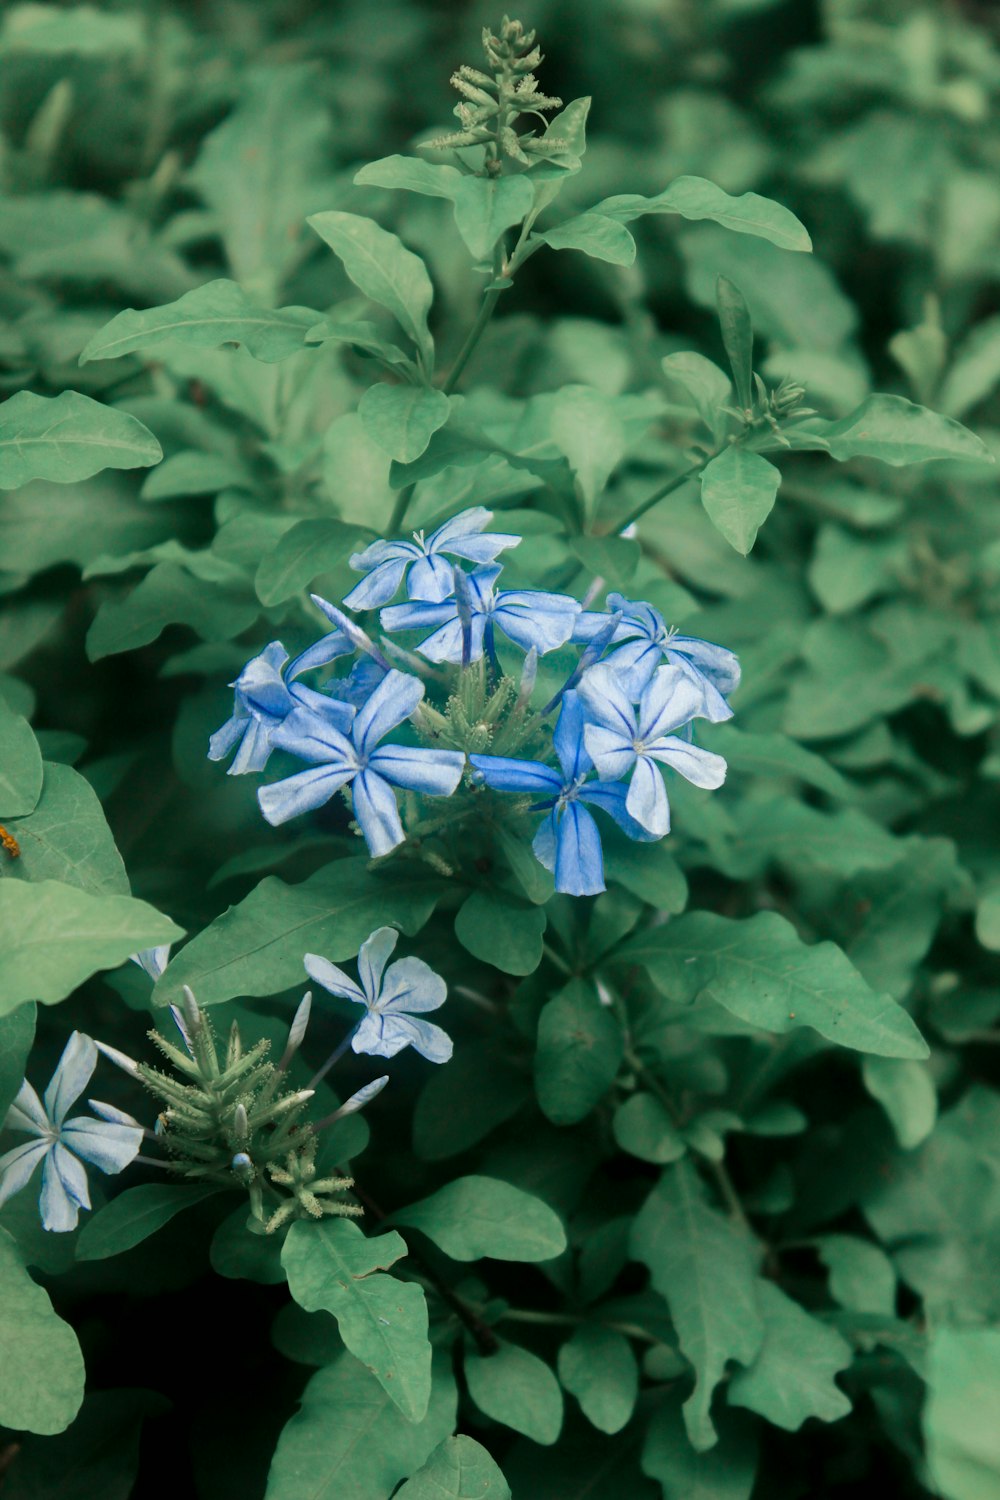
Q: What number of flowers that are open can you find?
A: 9